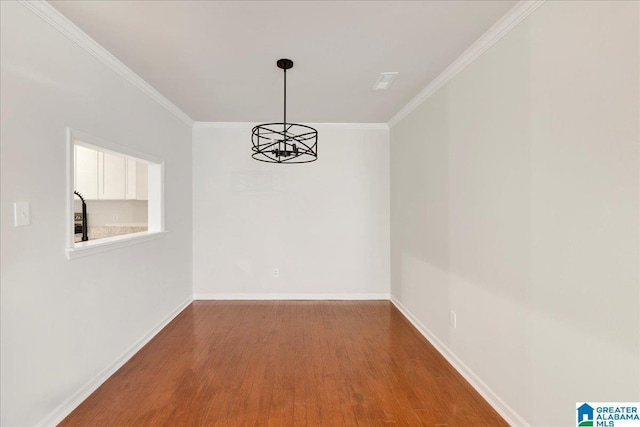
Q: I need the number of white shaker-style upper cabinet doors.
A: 3